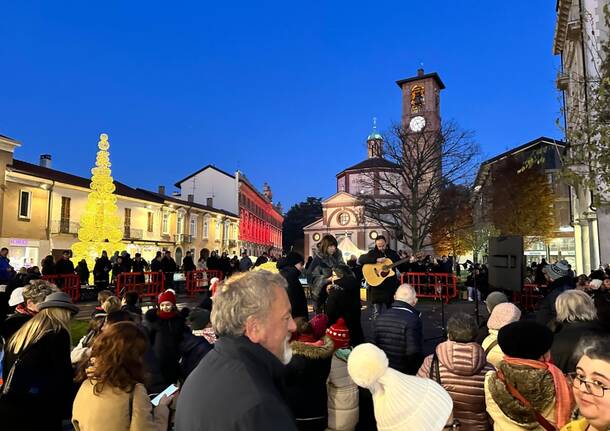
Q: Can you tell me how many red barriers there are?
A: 5